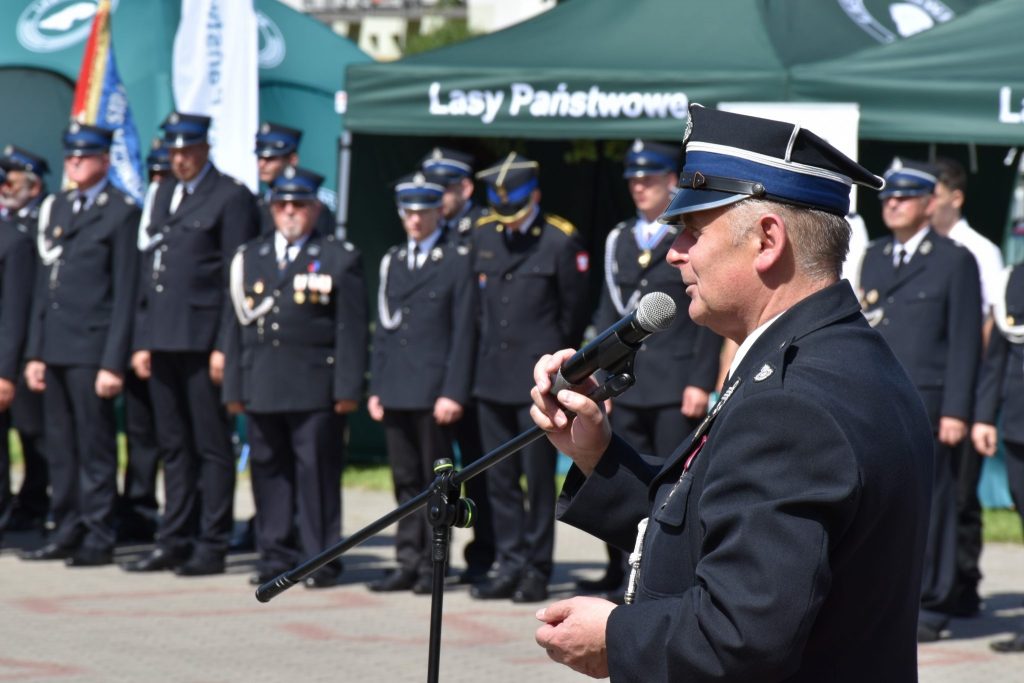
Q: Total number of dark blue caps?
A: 12